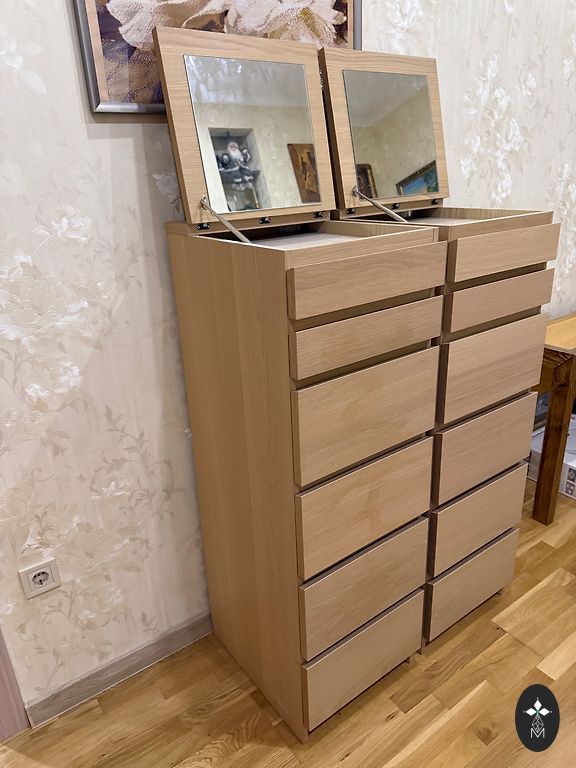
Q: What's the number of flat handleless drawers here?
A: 12